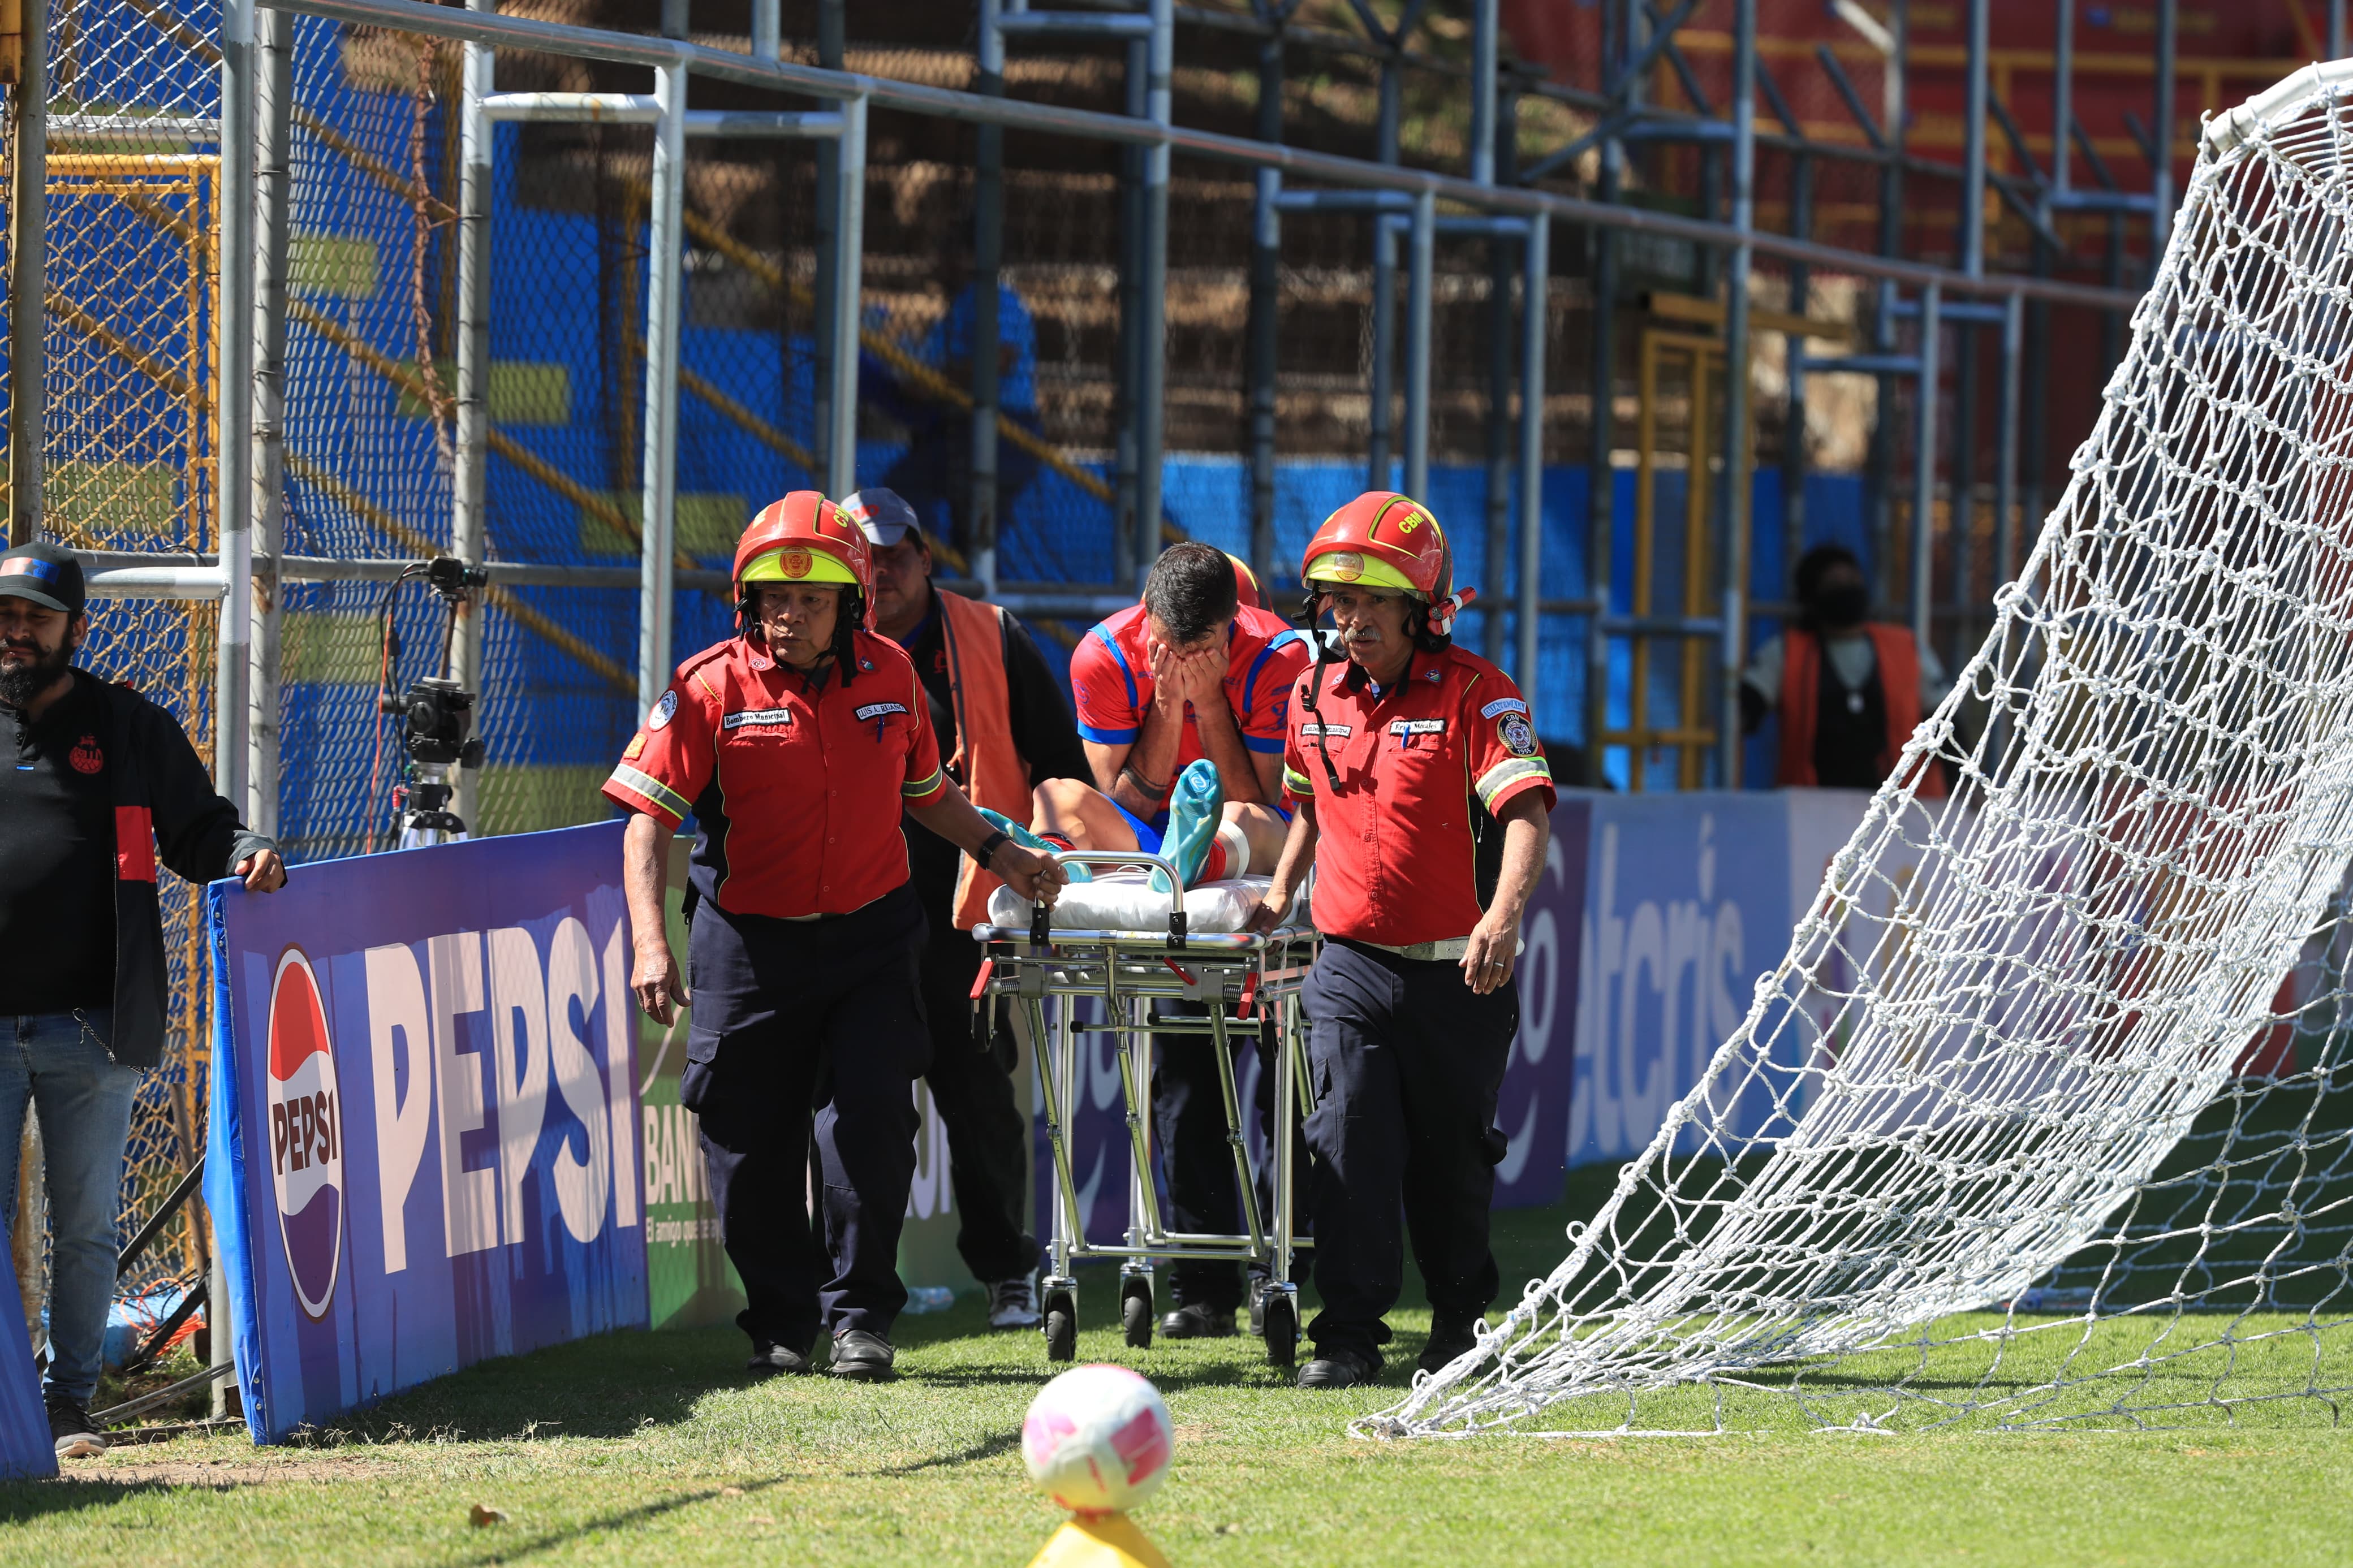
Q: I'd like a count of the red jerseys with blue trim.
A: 1